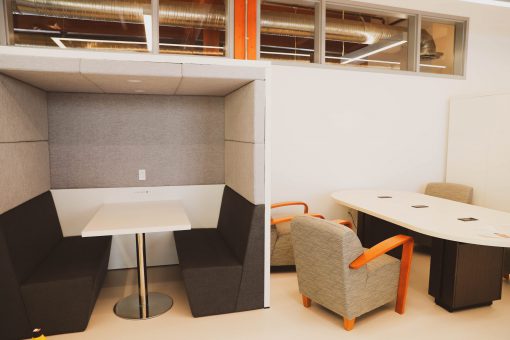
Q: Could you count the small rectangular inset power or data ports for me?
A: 3